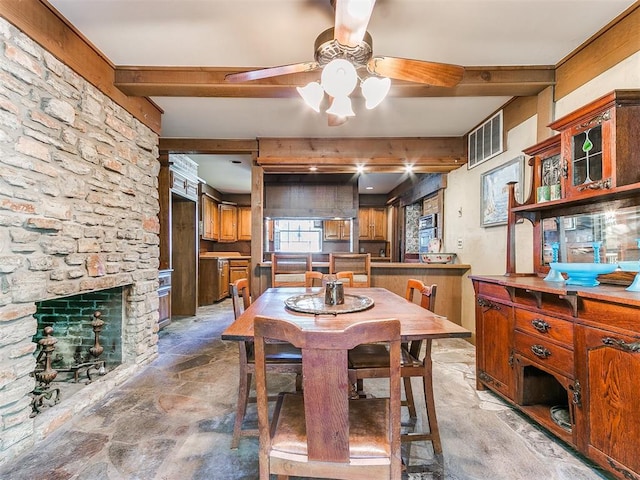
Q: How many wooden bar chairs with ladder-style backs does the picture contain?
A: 2